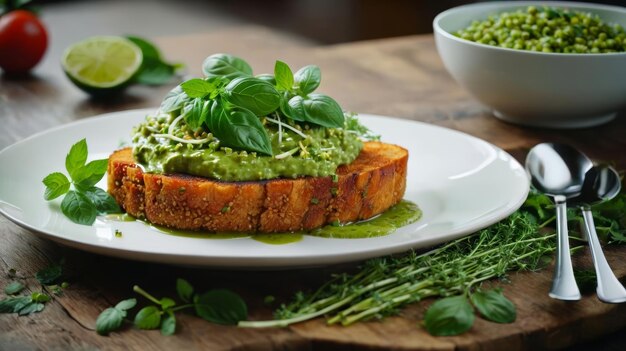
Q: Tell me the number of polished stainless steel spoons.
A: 2